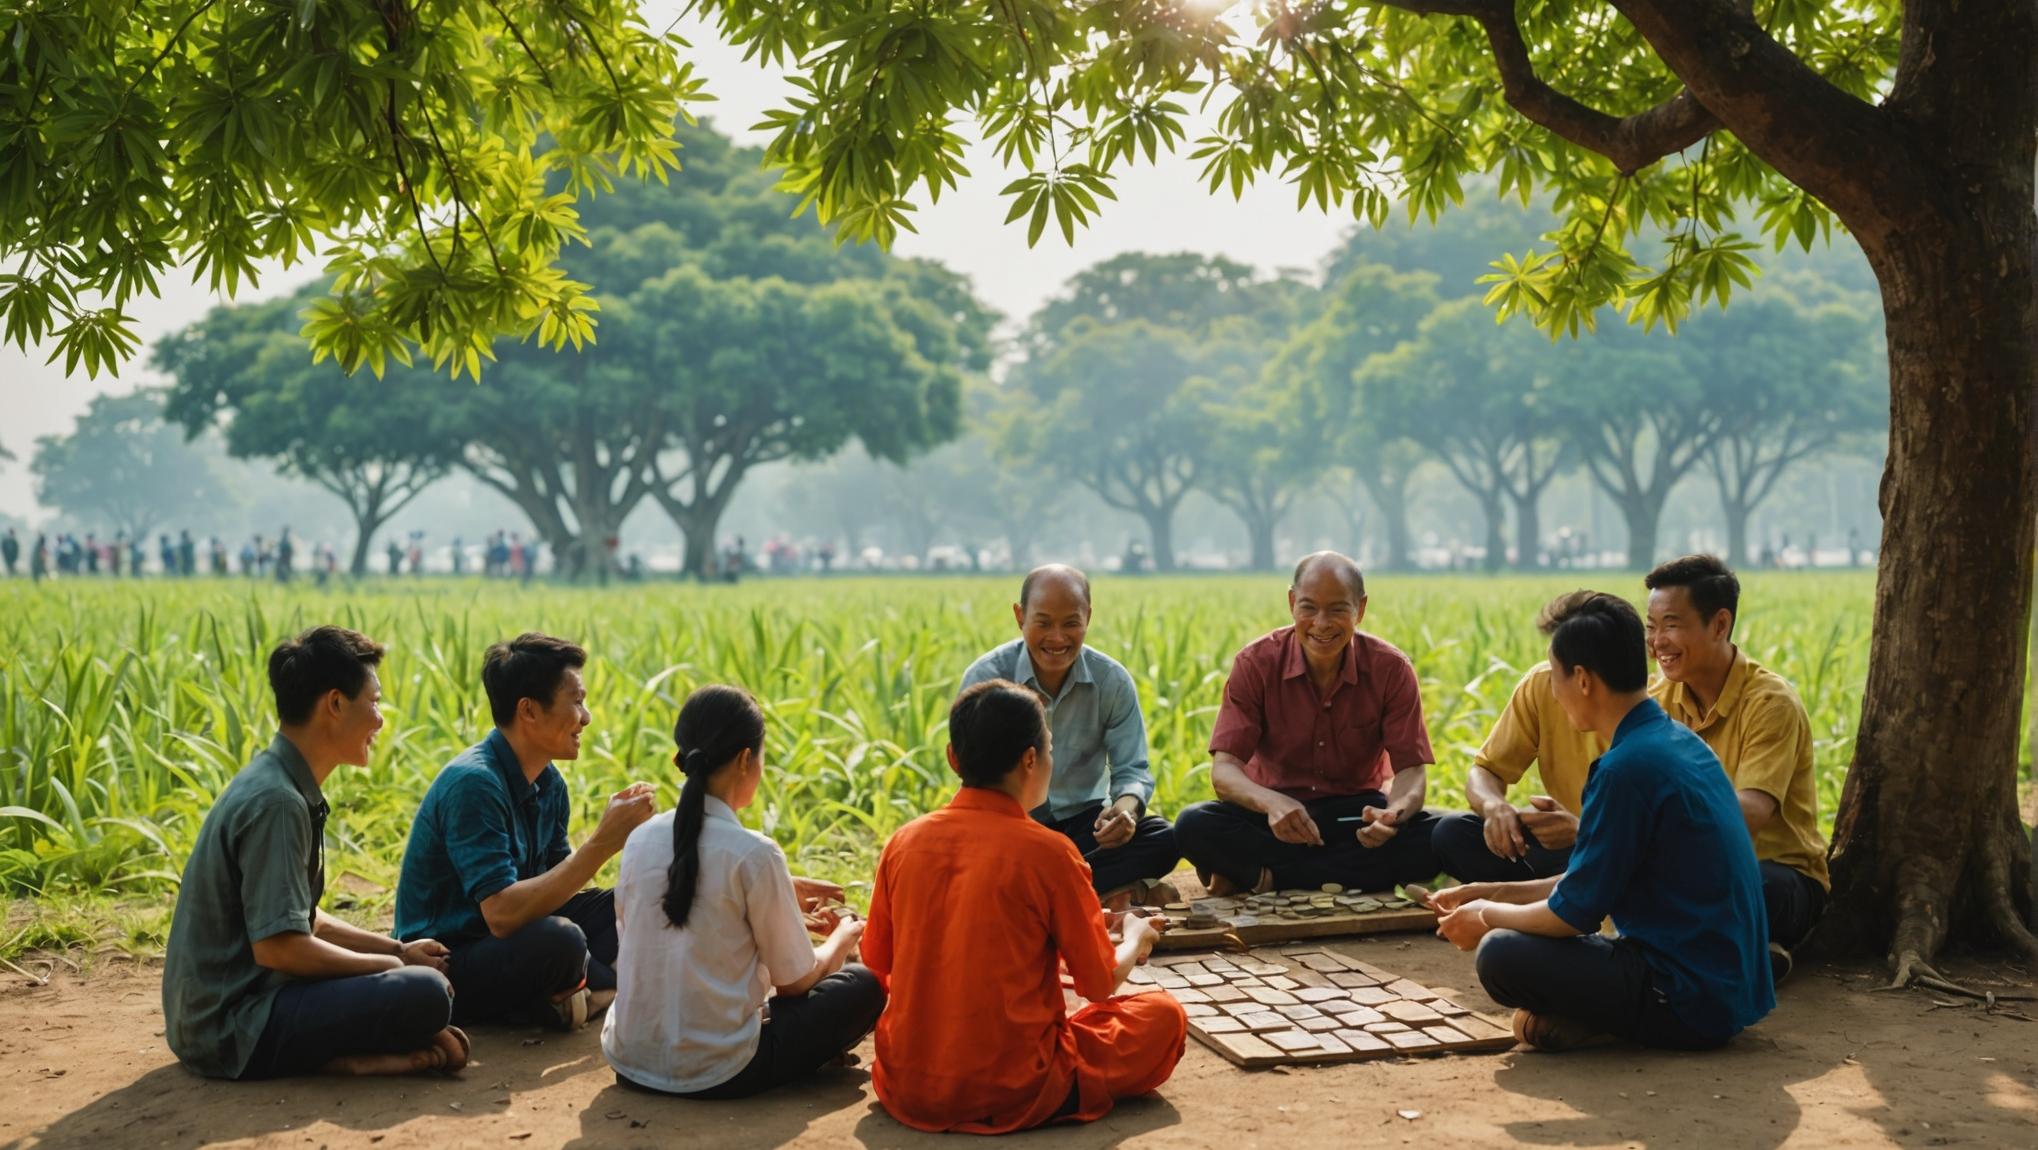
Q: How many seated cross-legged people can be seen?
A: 9